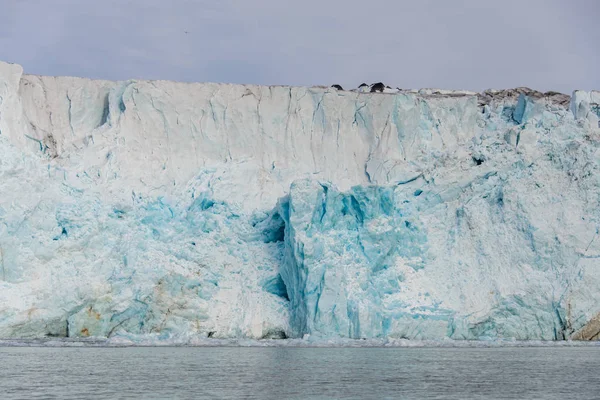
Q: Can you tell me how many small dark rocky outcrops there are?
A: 3